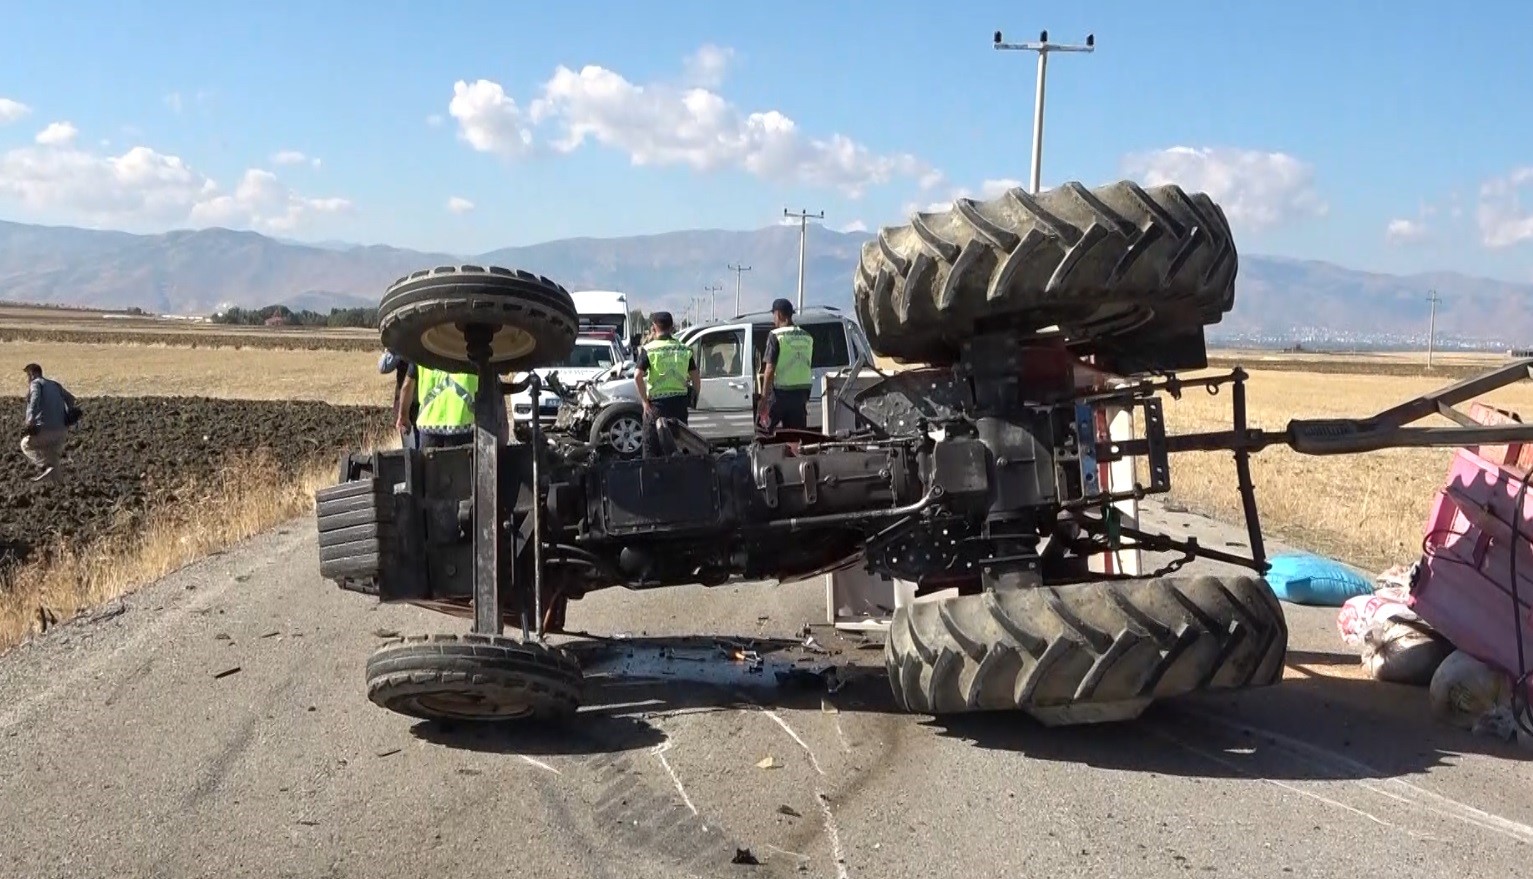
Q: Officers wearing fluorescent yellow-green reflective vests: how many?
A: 3